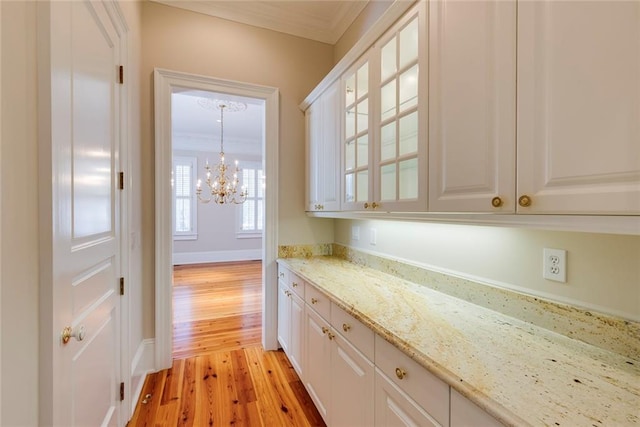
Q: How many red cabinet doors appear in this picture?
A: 0